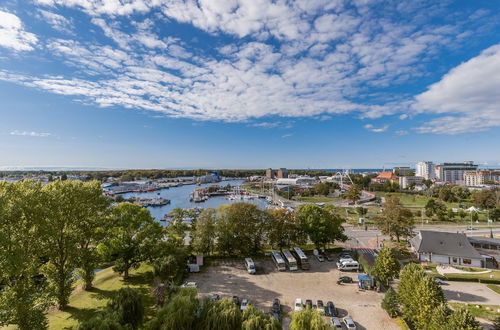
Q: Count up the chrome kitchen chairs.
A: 0